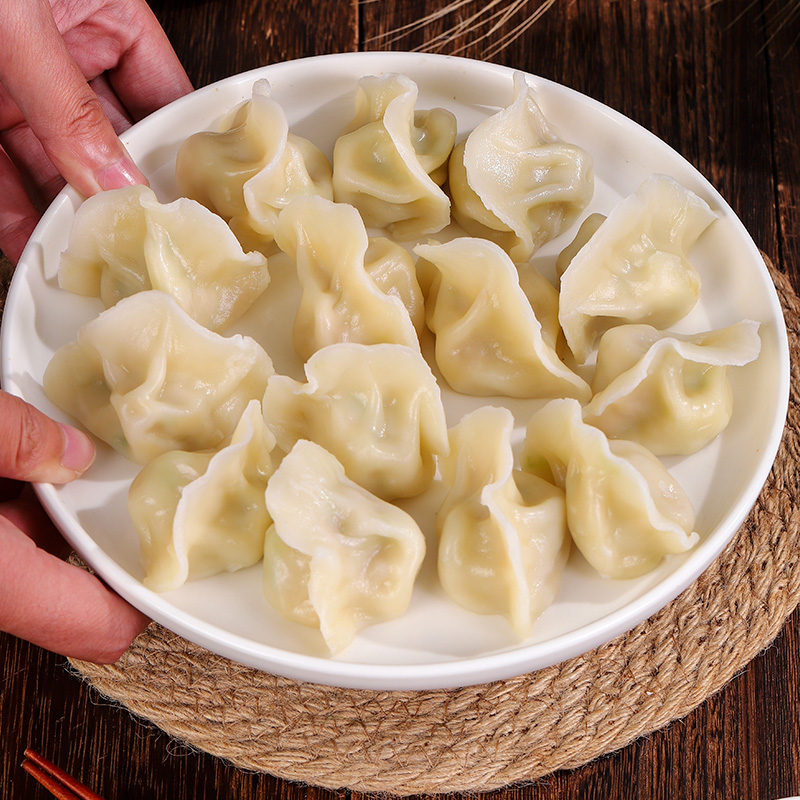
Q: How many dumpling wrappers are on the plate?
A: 14